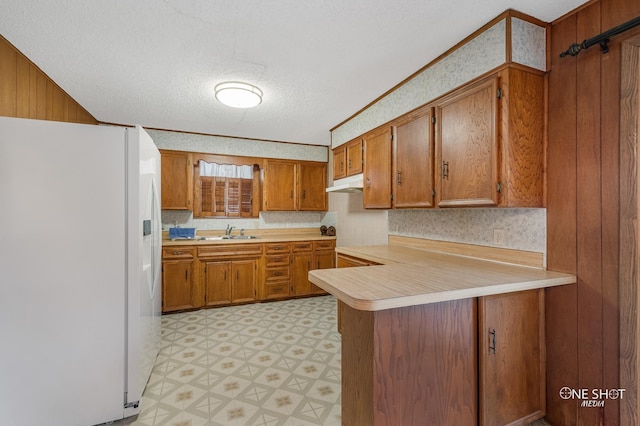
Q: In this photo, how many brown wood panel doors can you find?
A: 14